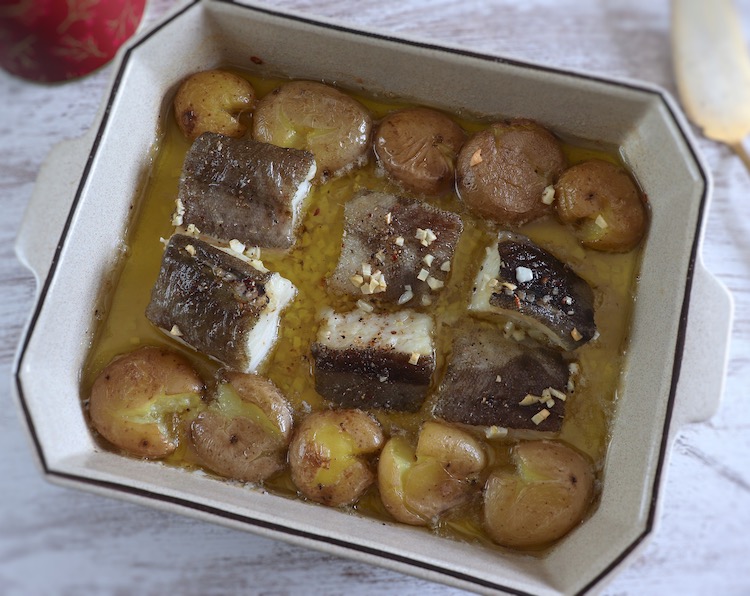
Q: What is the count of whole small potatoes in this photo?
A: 10